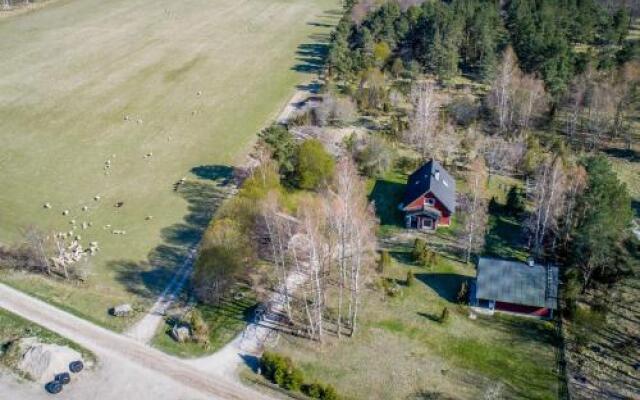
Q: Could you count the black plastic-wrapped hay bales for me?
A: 3